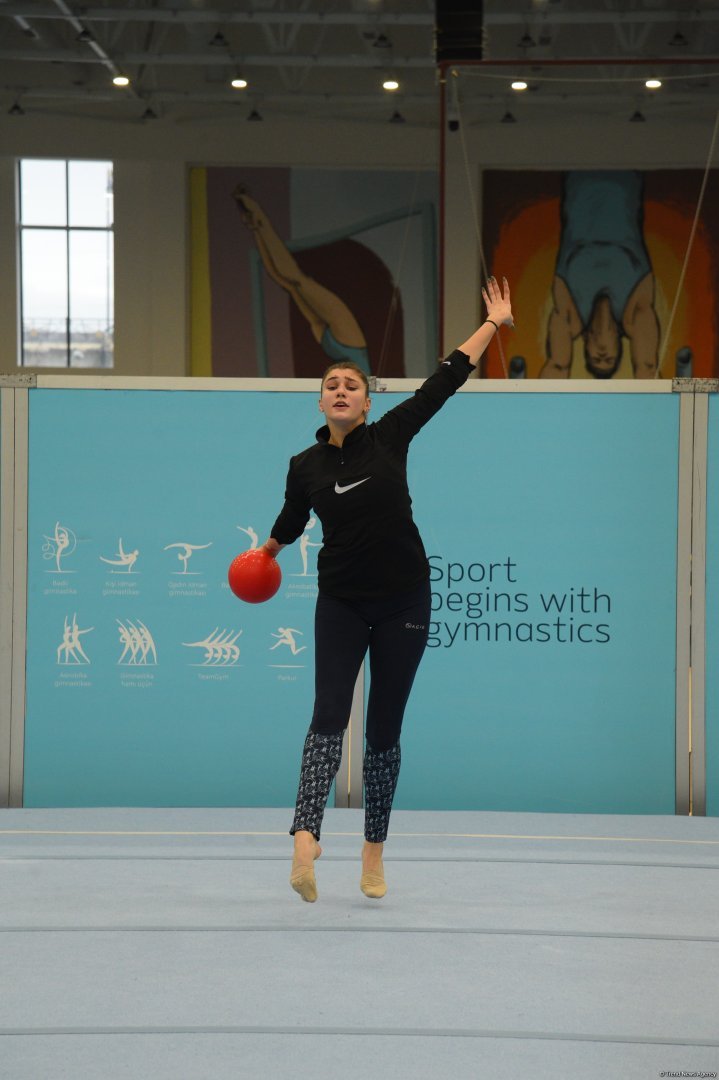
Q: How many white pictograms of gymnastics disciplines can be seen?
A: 9